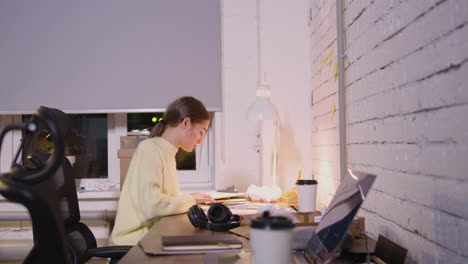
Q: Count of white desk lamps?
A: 1